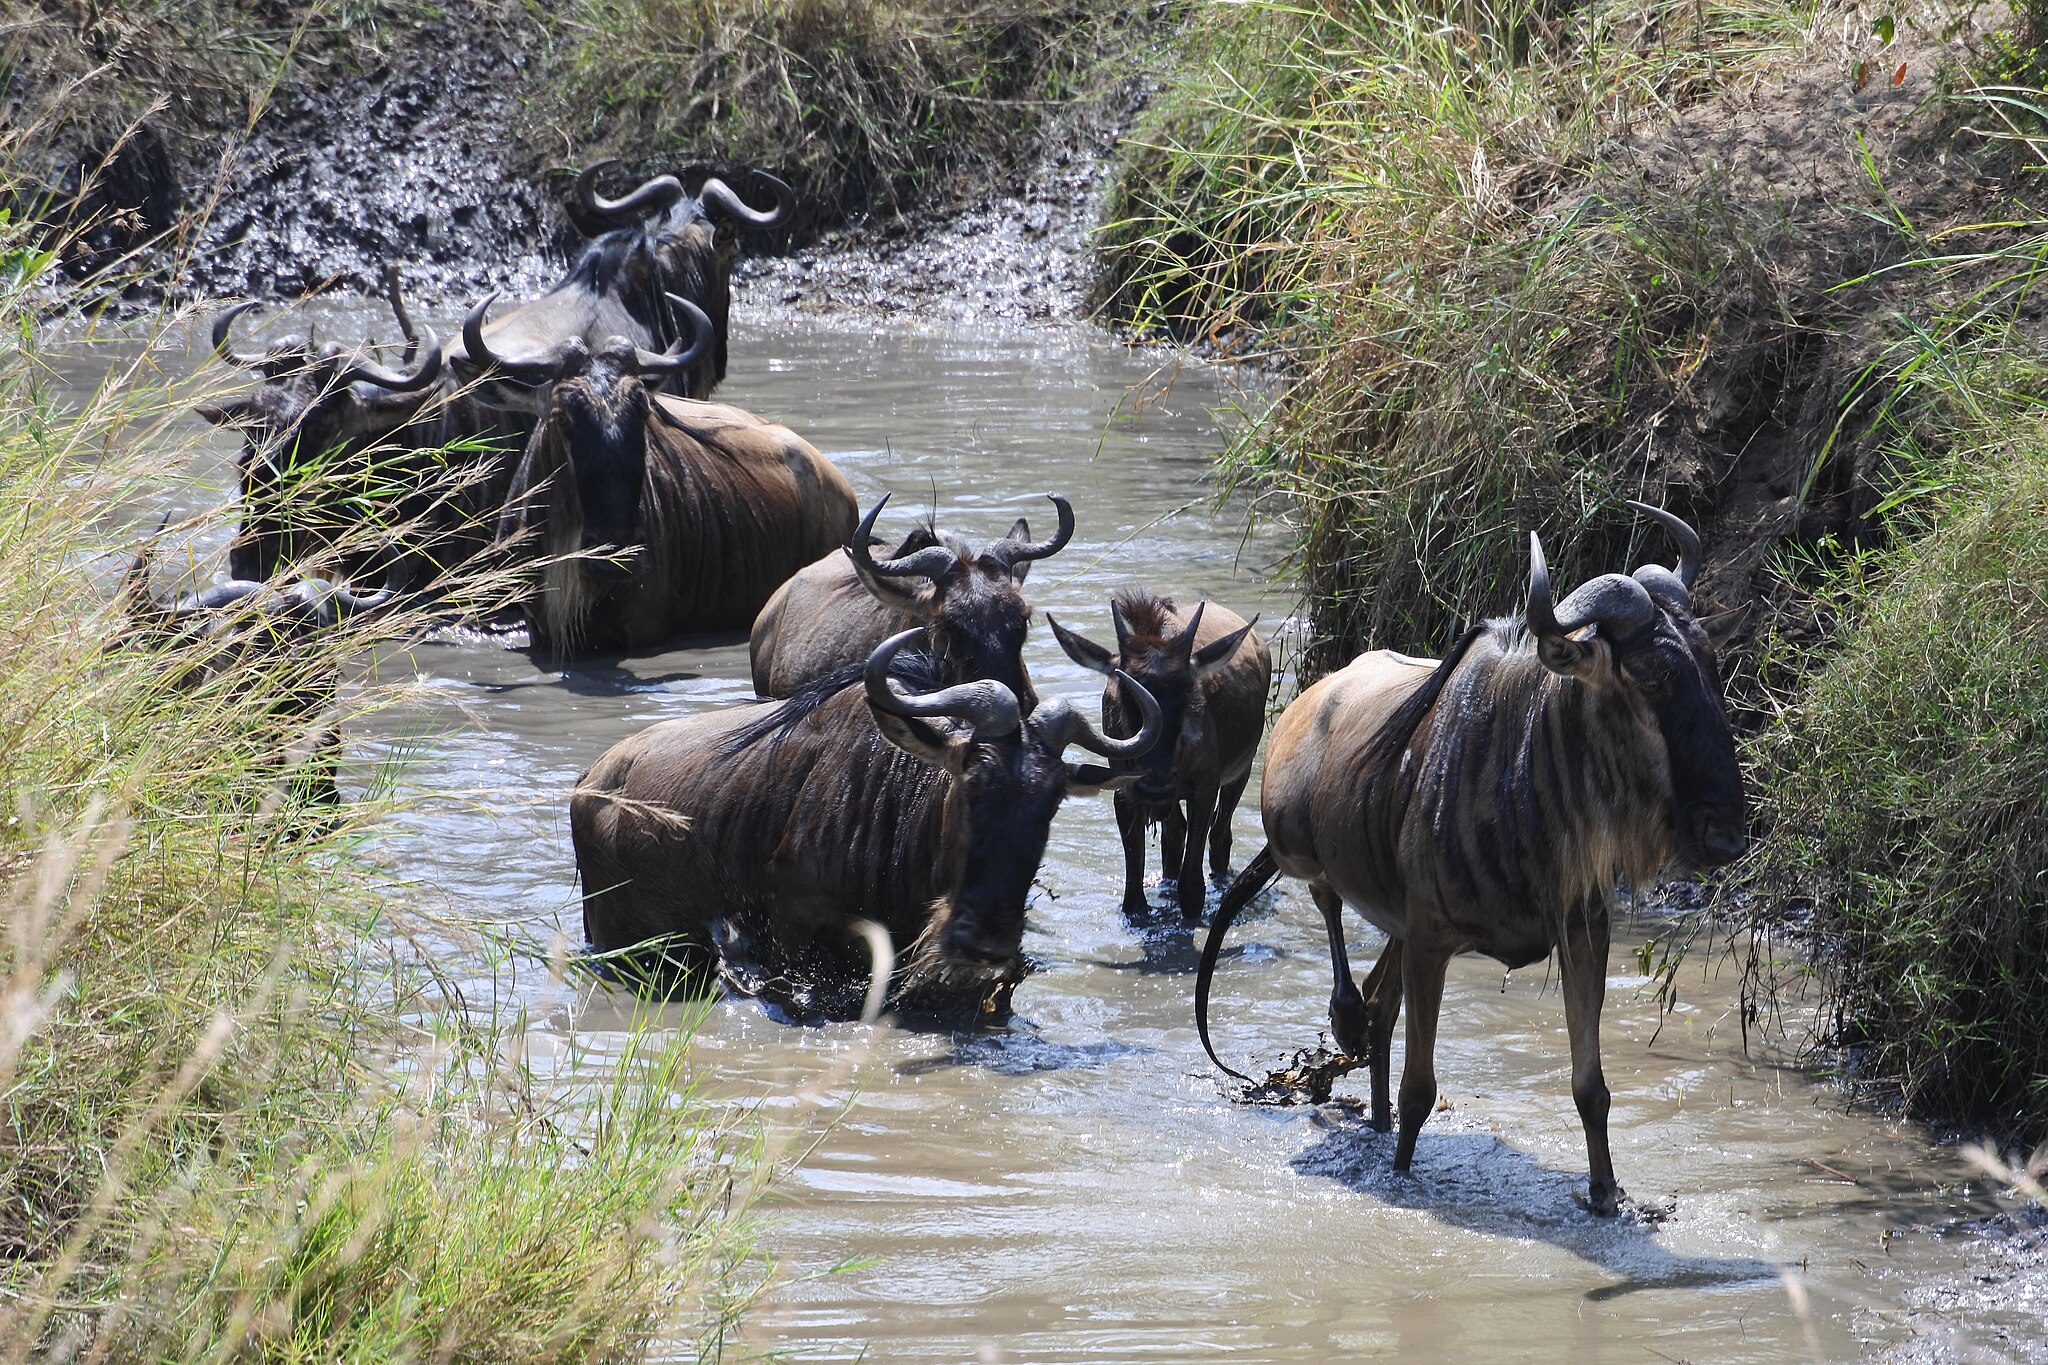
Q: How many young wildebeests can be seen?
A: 1